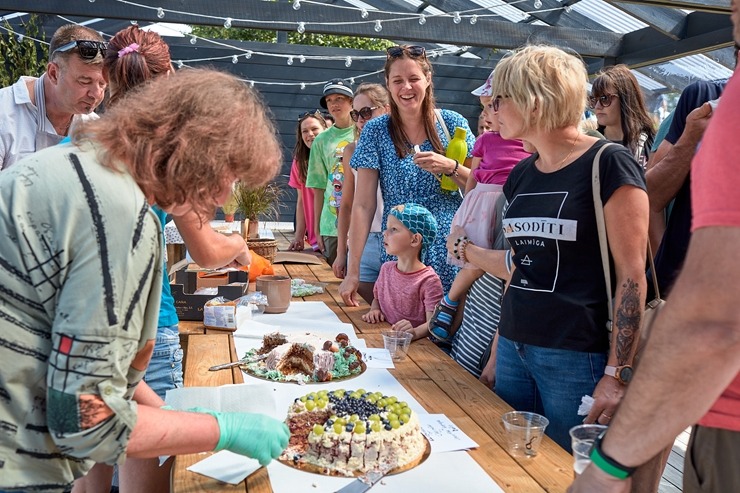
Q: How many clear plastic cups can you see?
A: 3